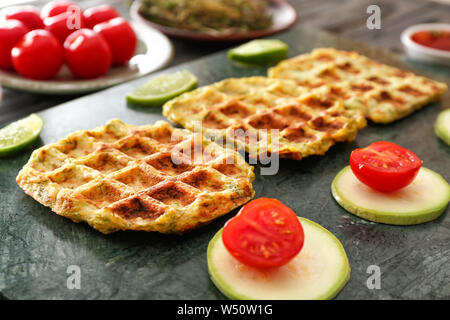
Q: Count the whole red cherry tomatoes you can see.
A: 8